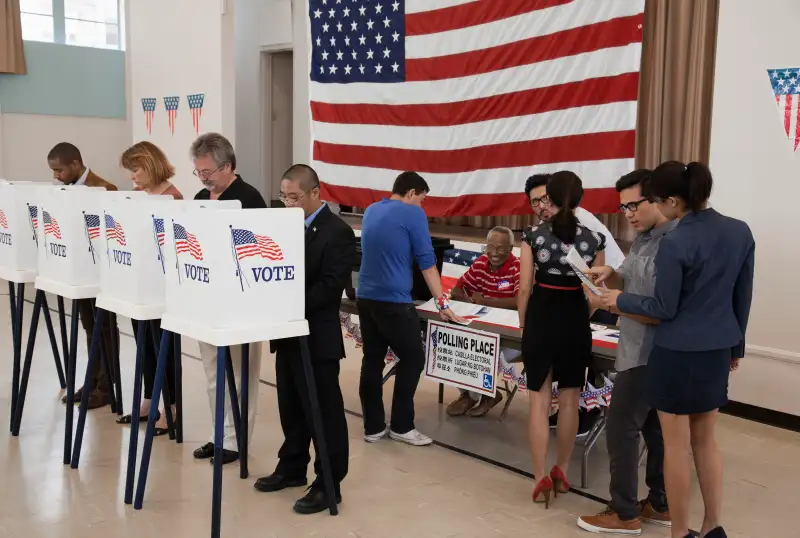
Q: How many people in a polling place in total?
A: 10